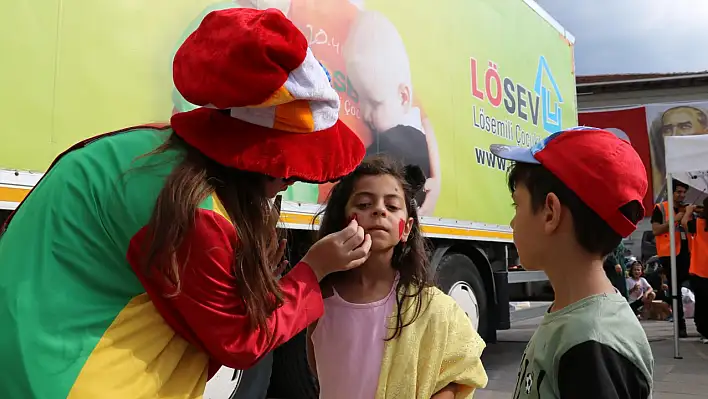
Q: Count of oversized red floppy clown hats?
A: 1